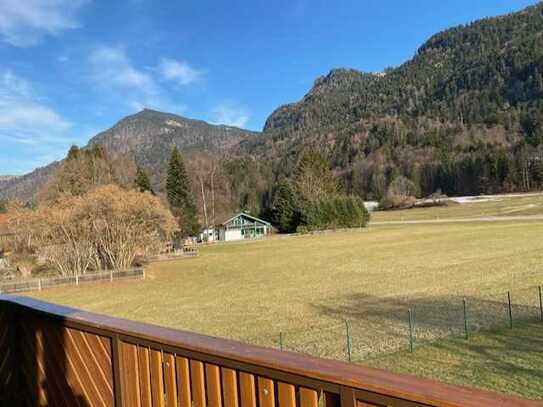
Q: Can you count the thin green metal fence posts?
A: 6